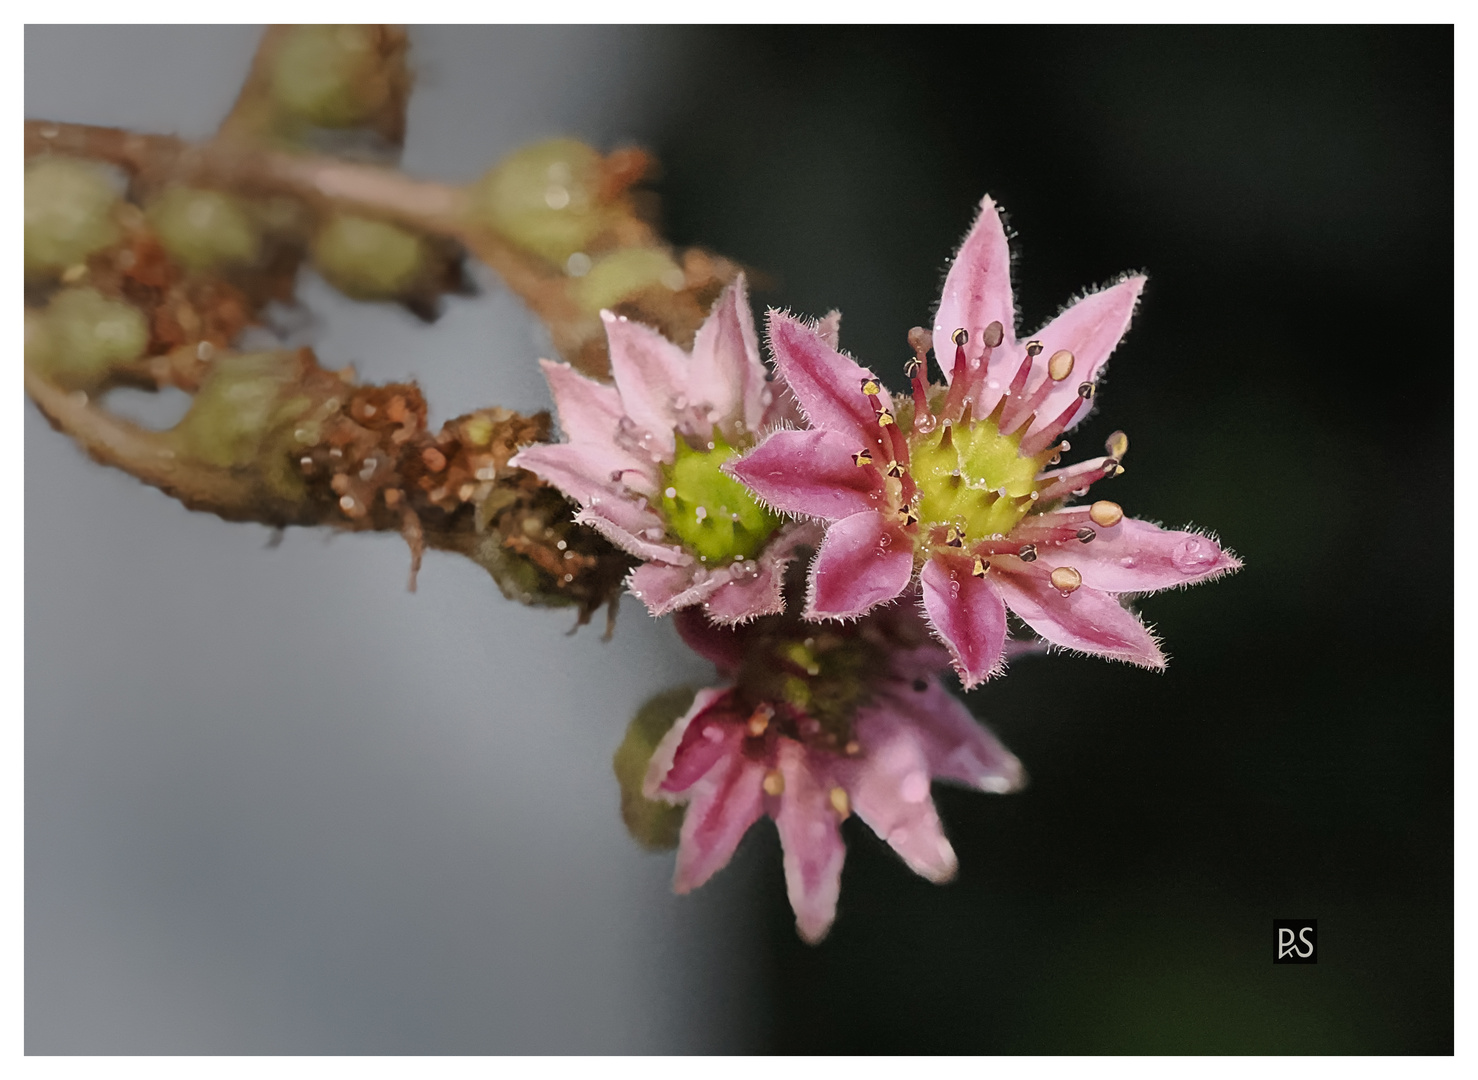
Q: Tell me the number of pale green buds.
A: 8